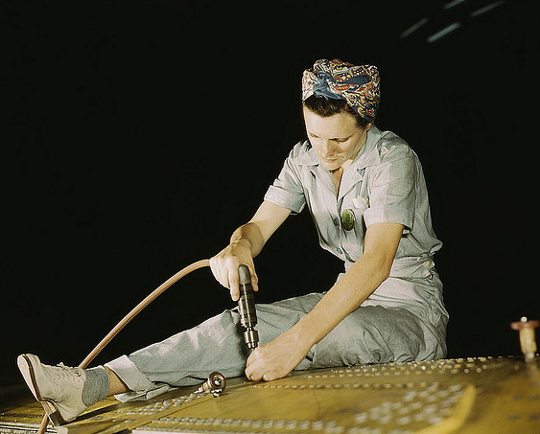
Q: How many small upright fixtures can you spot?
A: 2